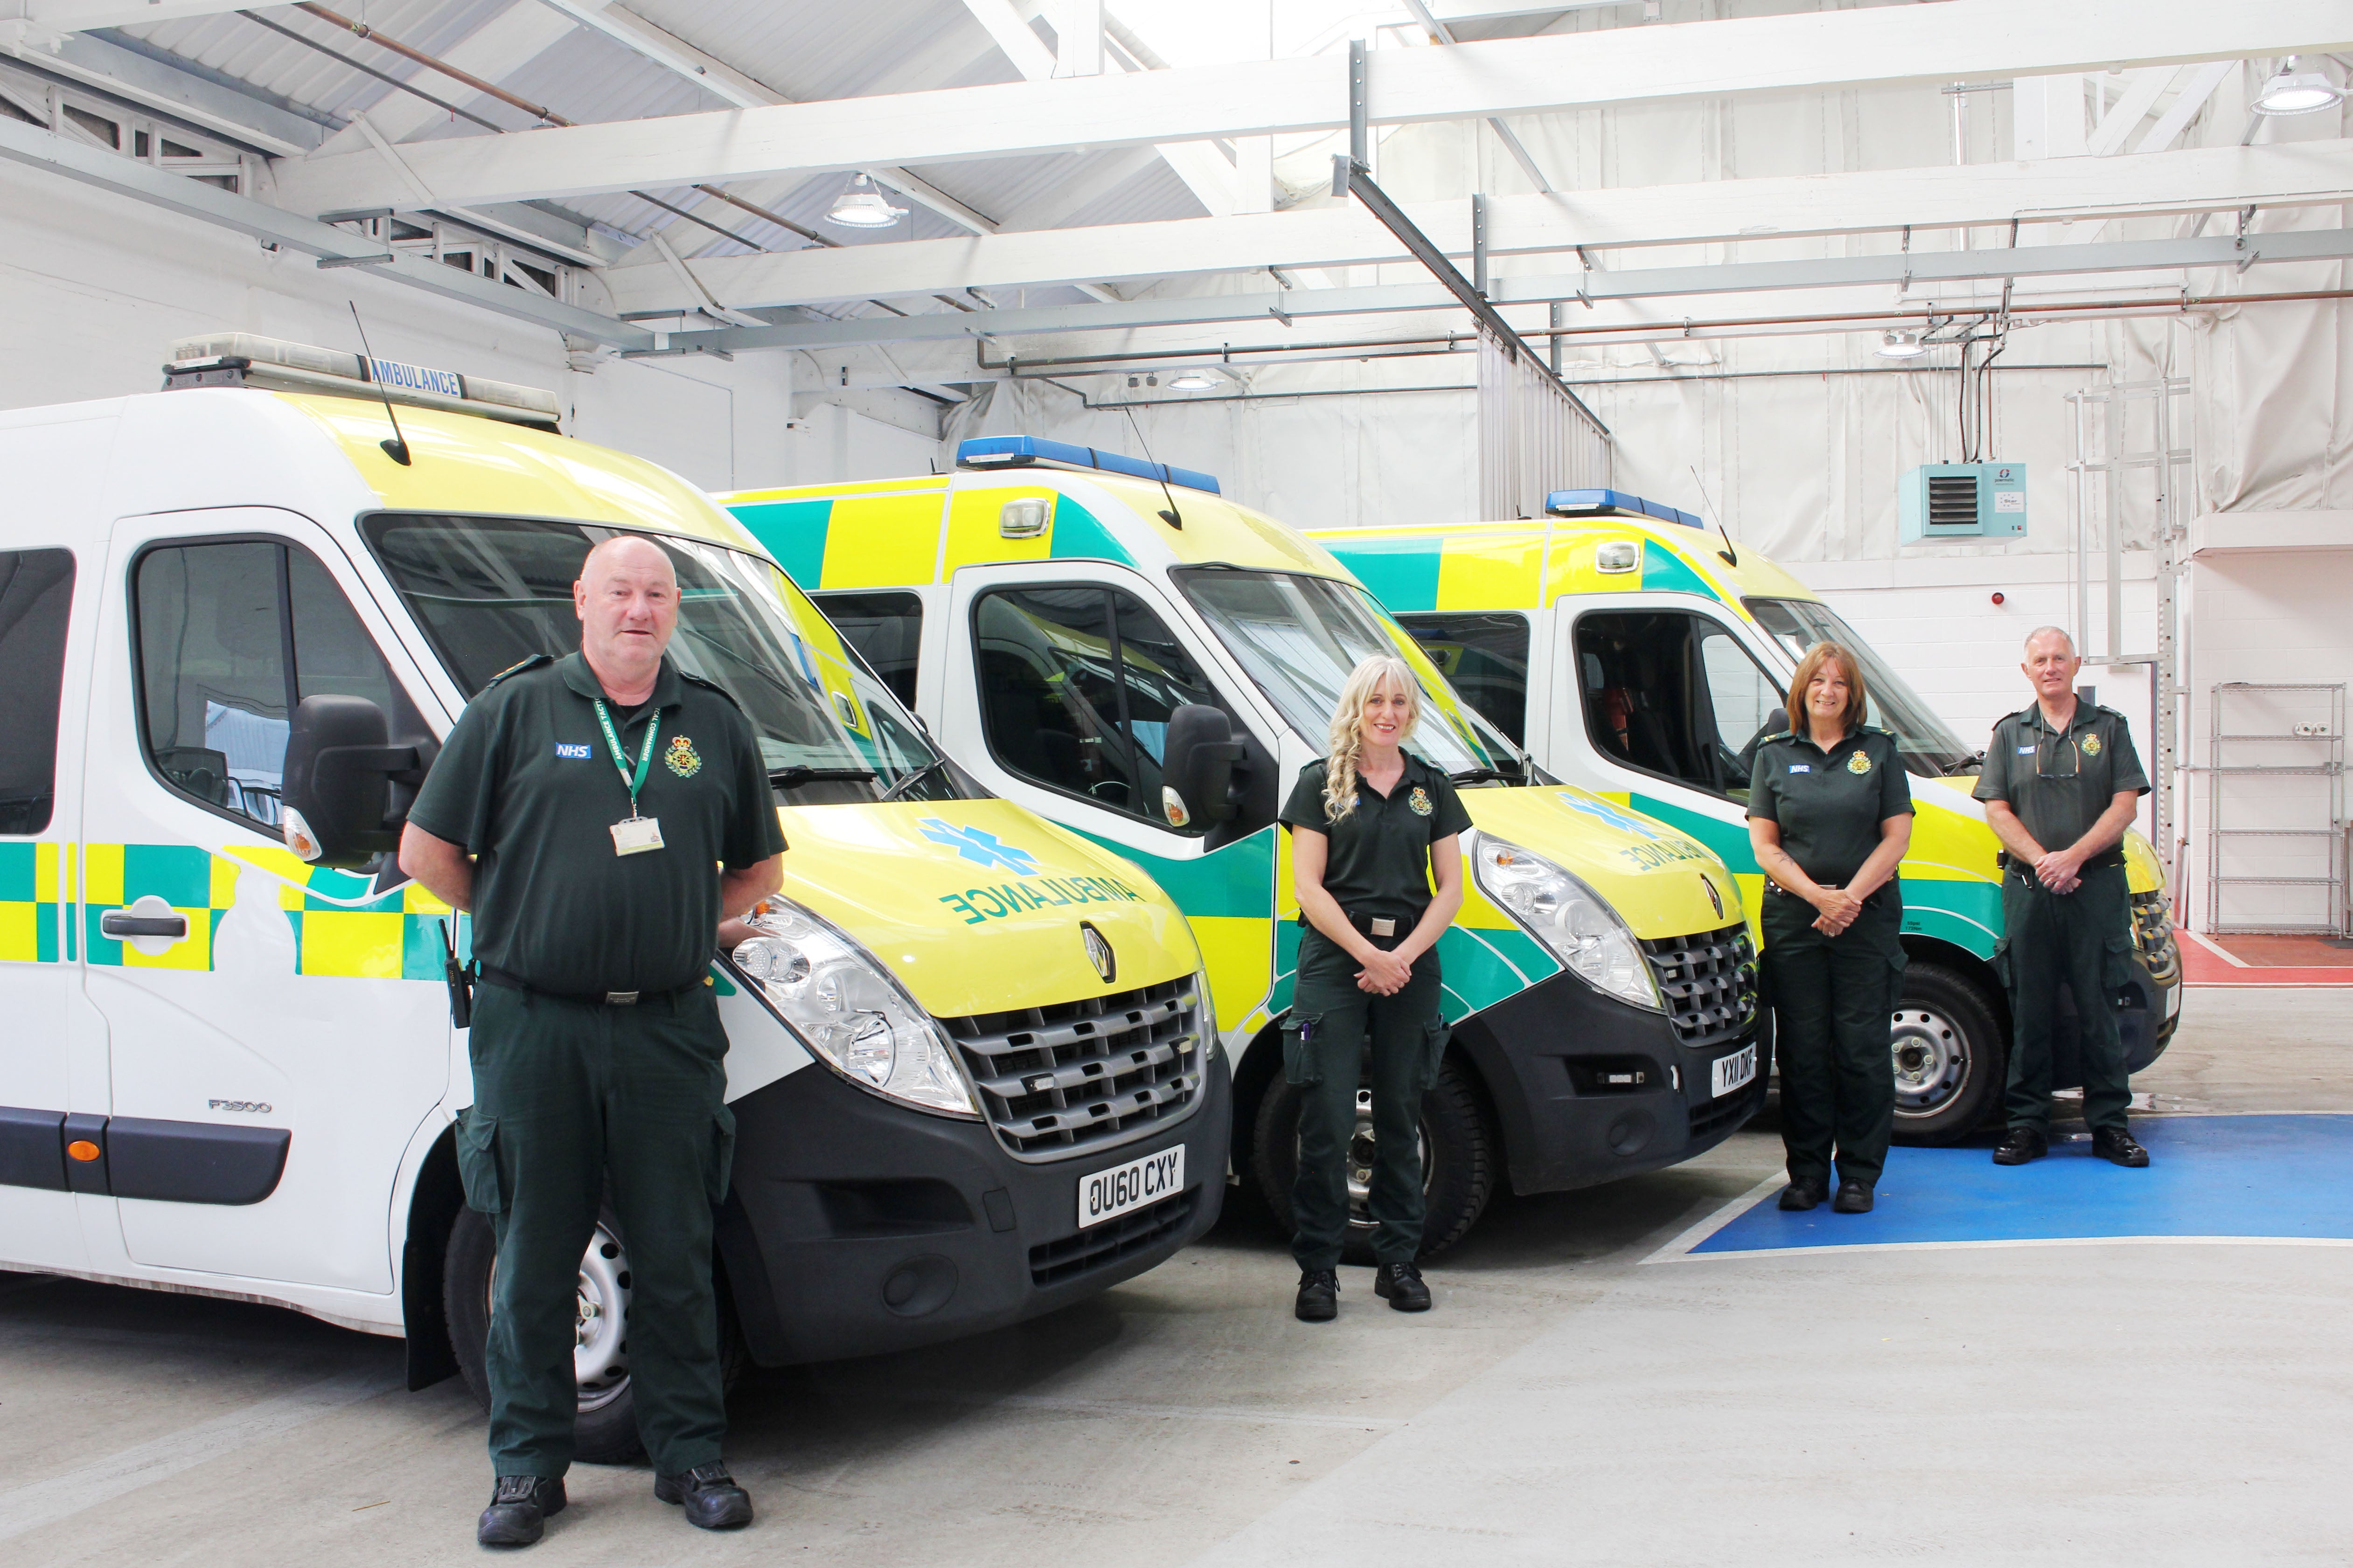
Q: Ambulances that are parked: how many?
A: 3